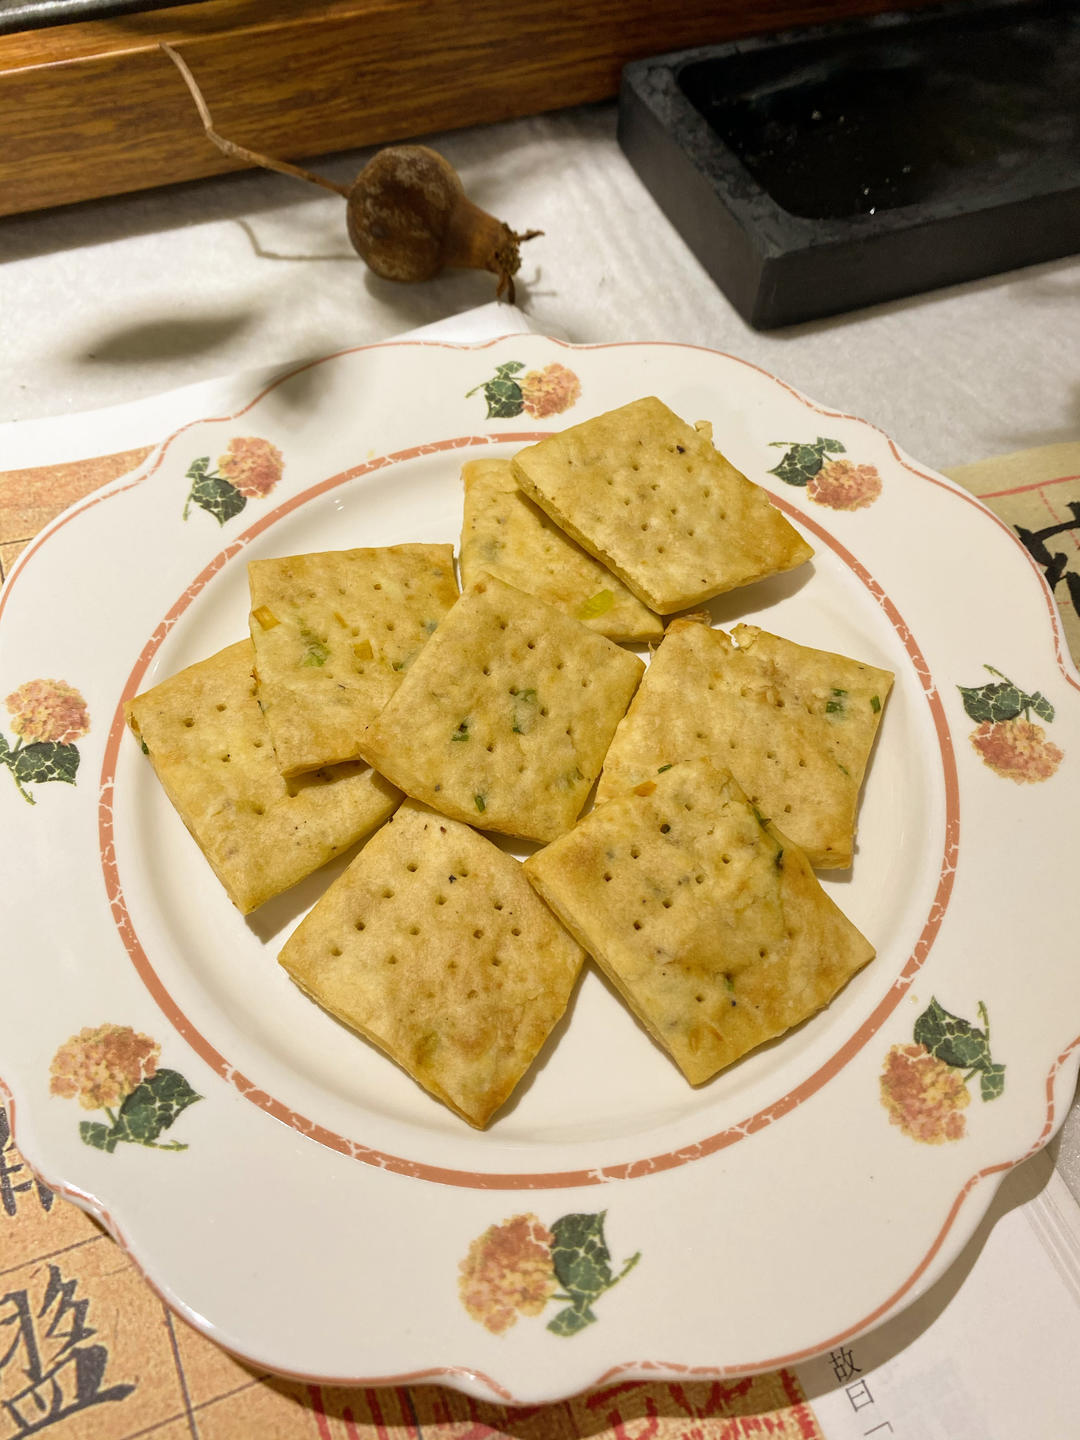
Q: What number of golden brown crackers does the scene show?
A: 8